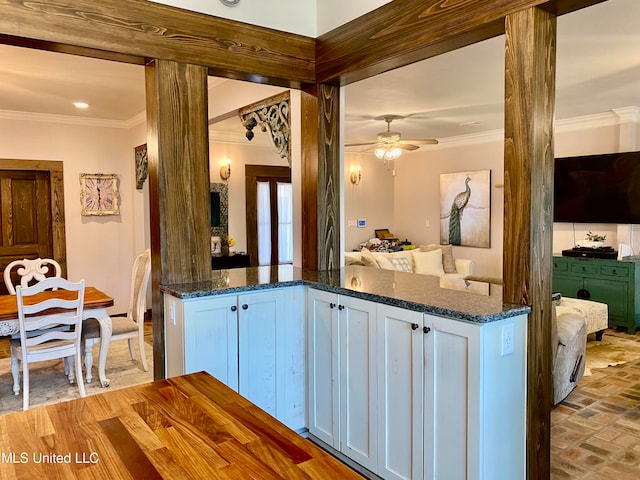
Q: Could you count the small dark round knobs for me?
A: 6